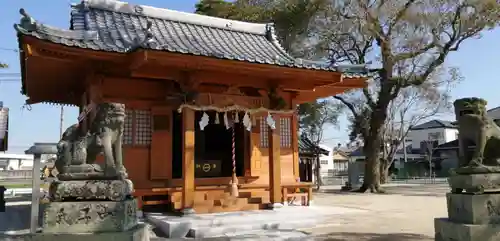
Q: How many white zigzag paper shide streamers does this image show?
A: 4